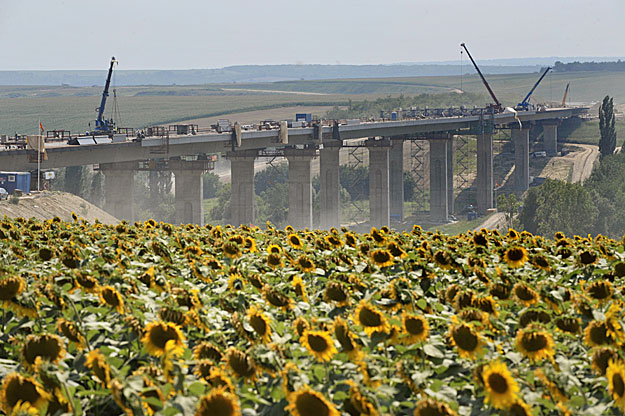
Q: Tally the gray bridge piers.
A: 12